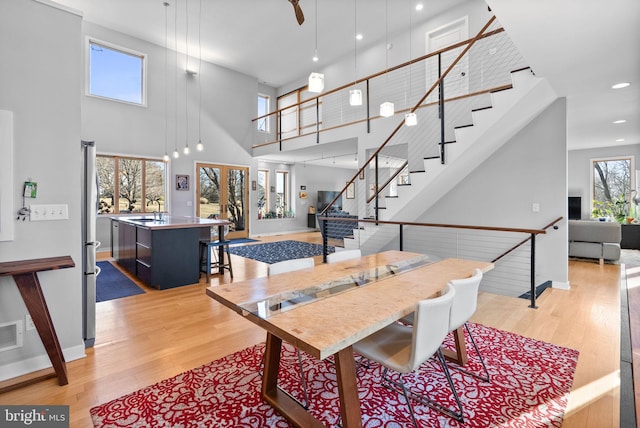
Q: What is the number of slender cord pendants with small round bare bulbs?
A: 4